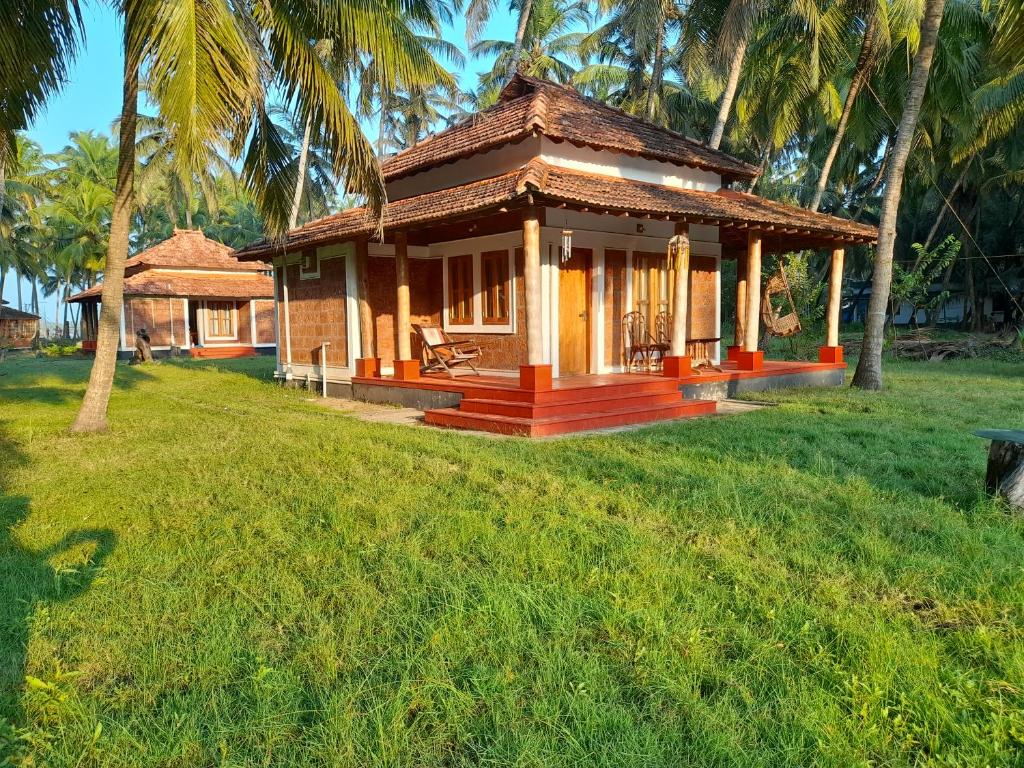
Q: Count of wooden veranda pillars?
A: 7